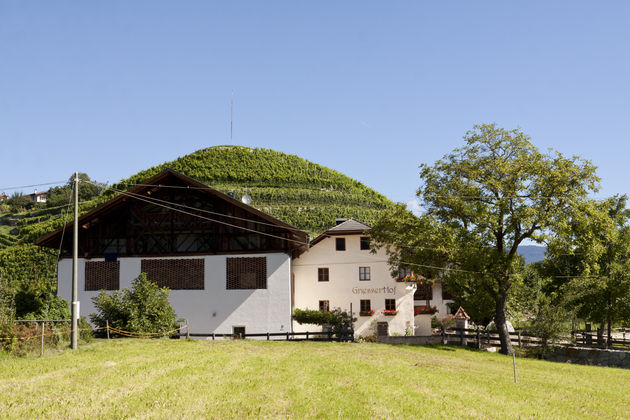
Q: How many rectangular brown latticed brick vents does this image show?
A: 3